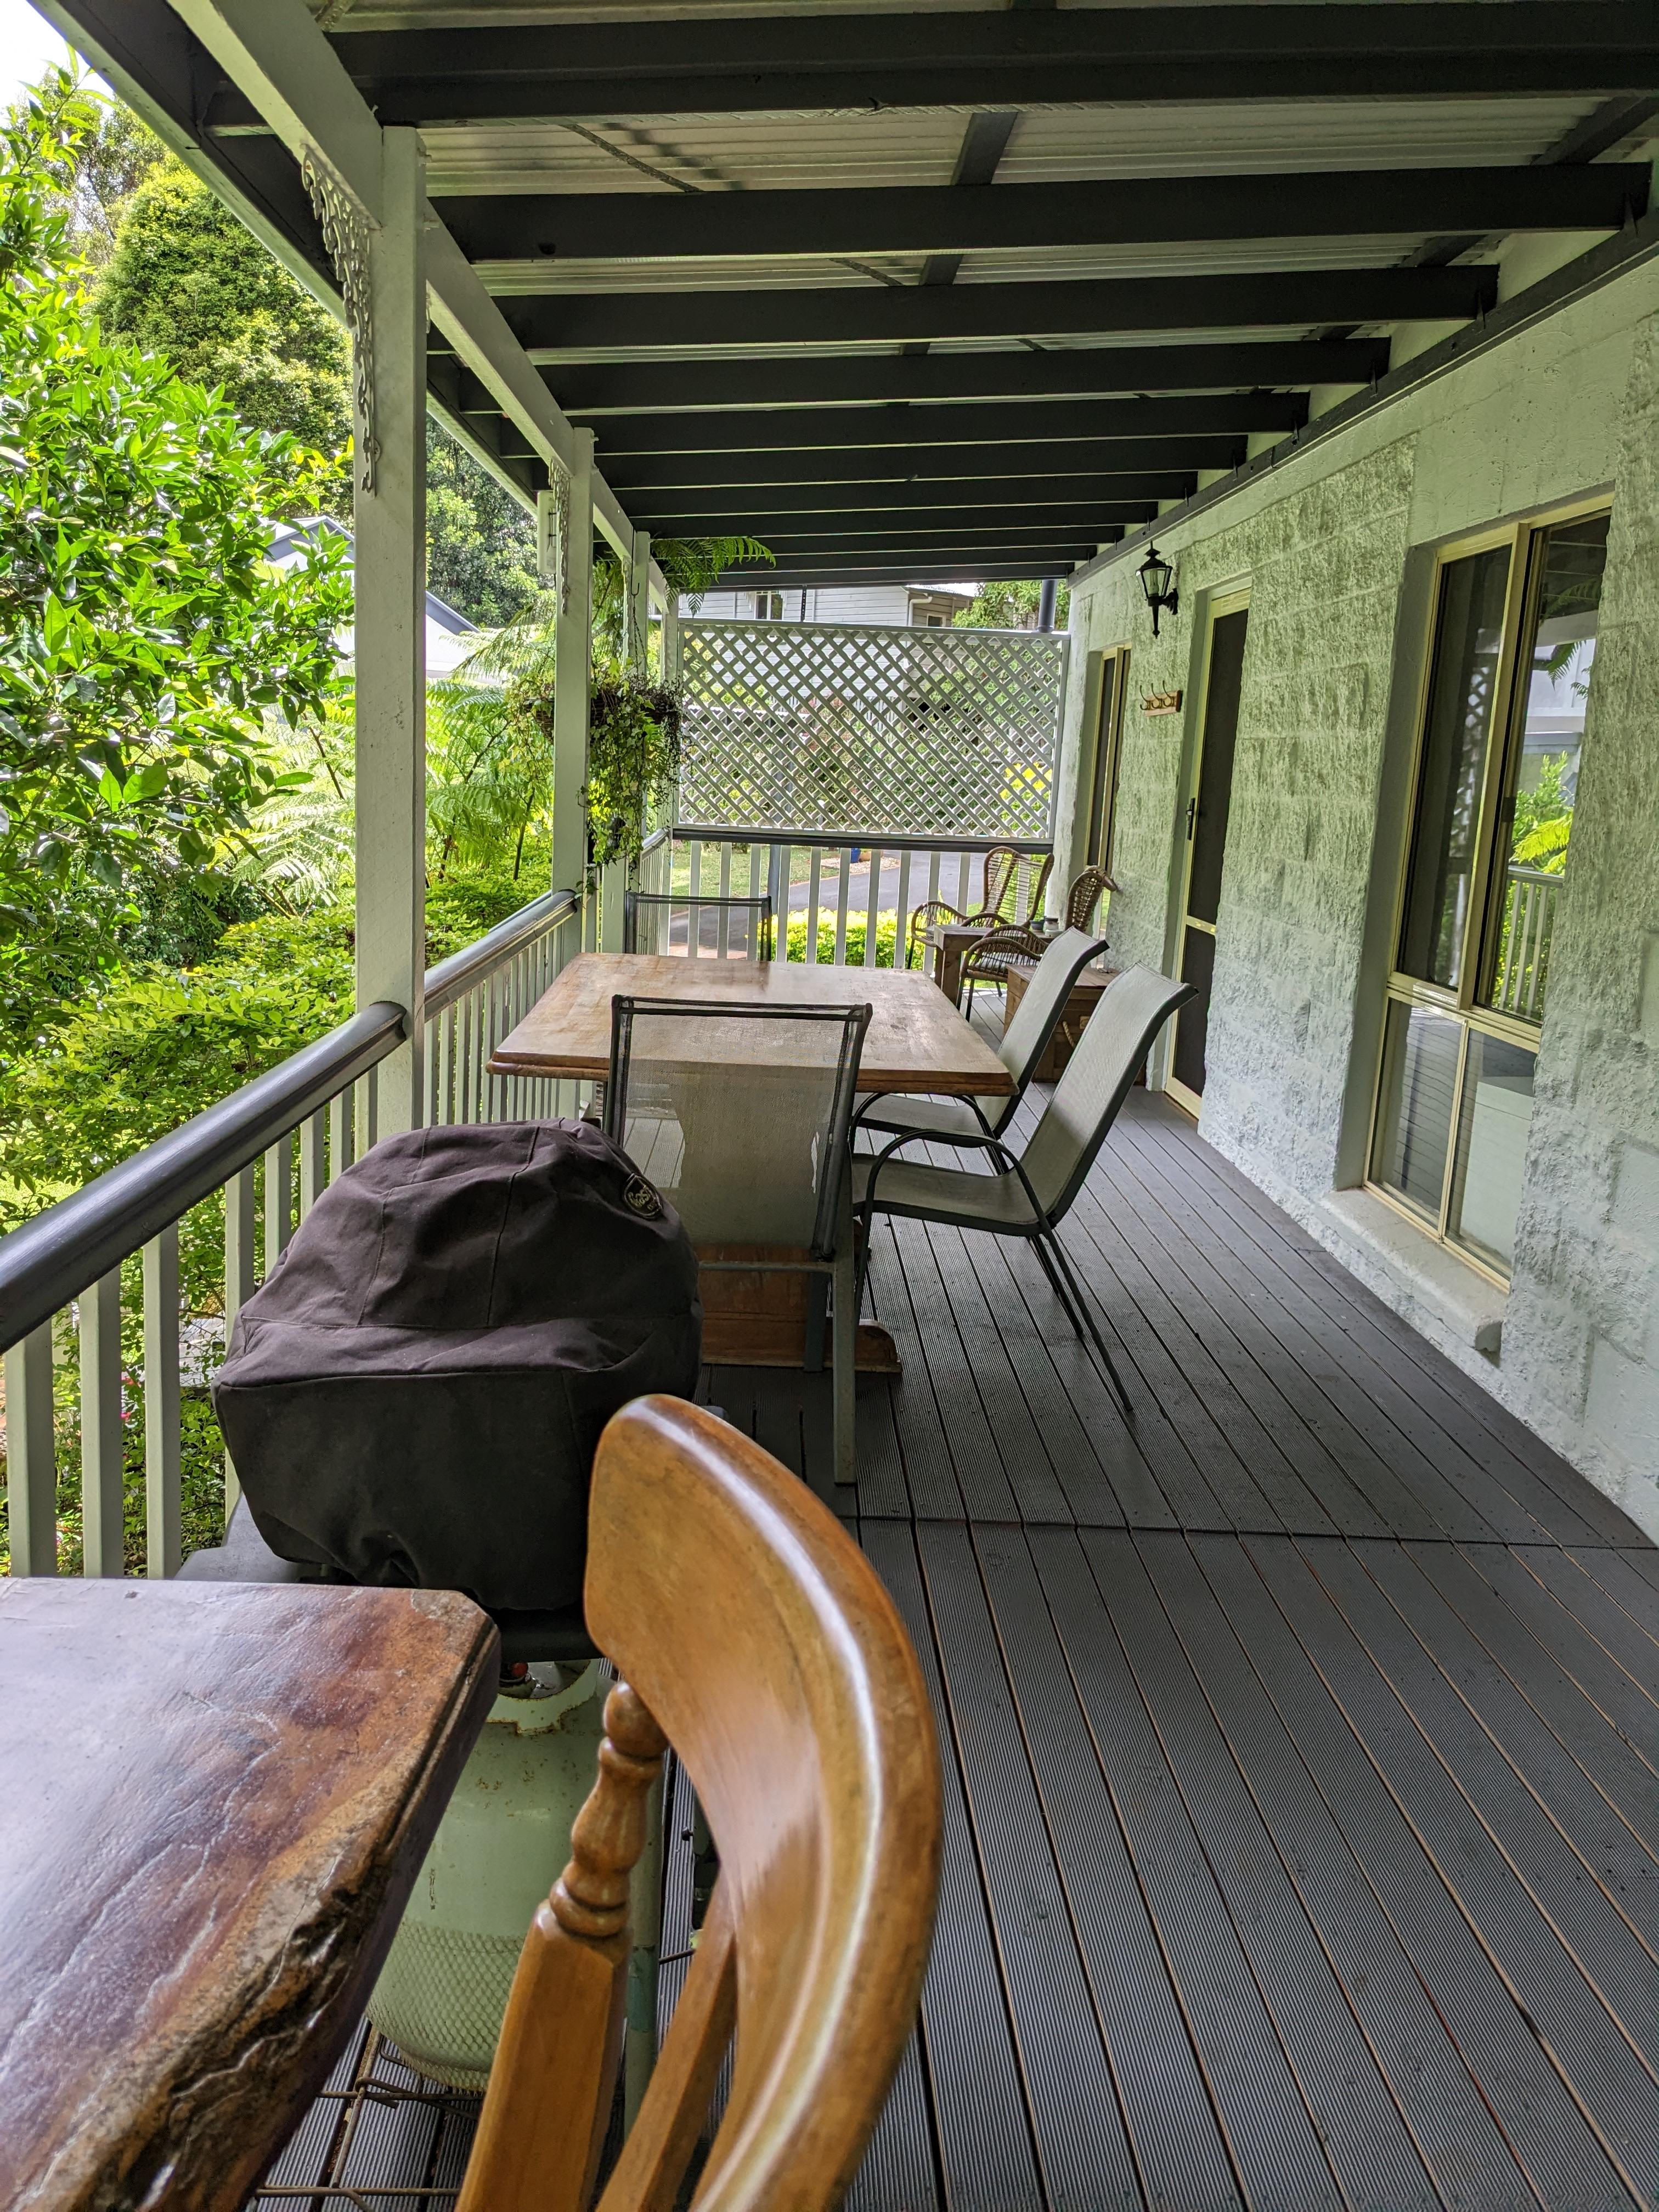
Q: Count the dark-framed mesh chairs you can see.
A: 4